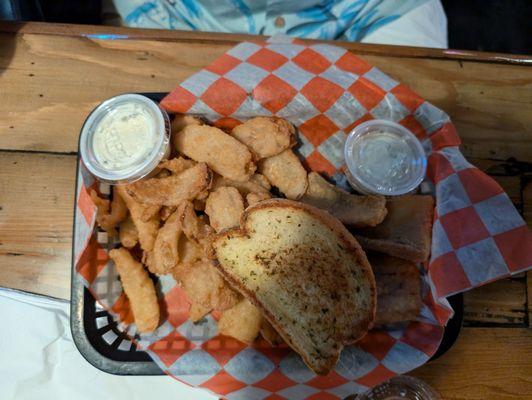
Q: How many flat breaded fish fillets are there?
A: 2